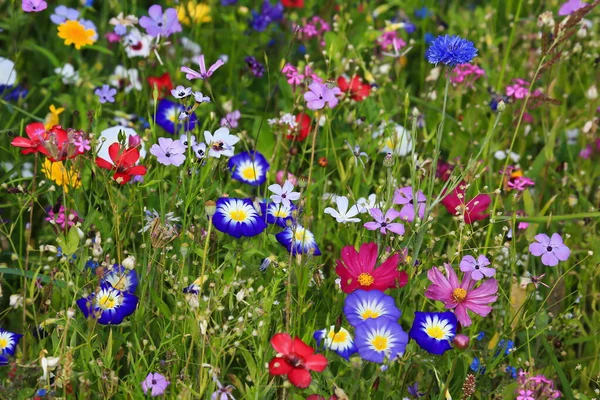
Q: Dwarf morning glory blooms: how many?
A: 12